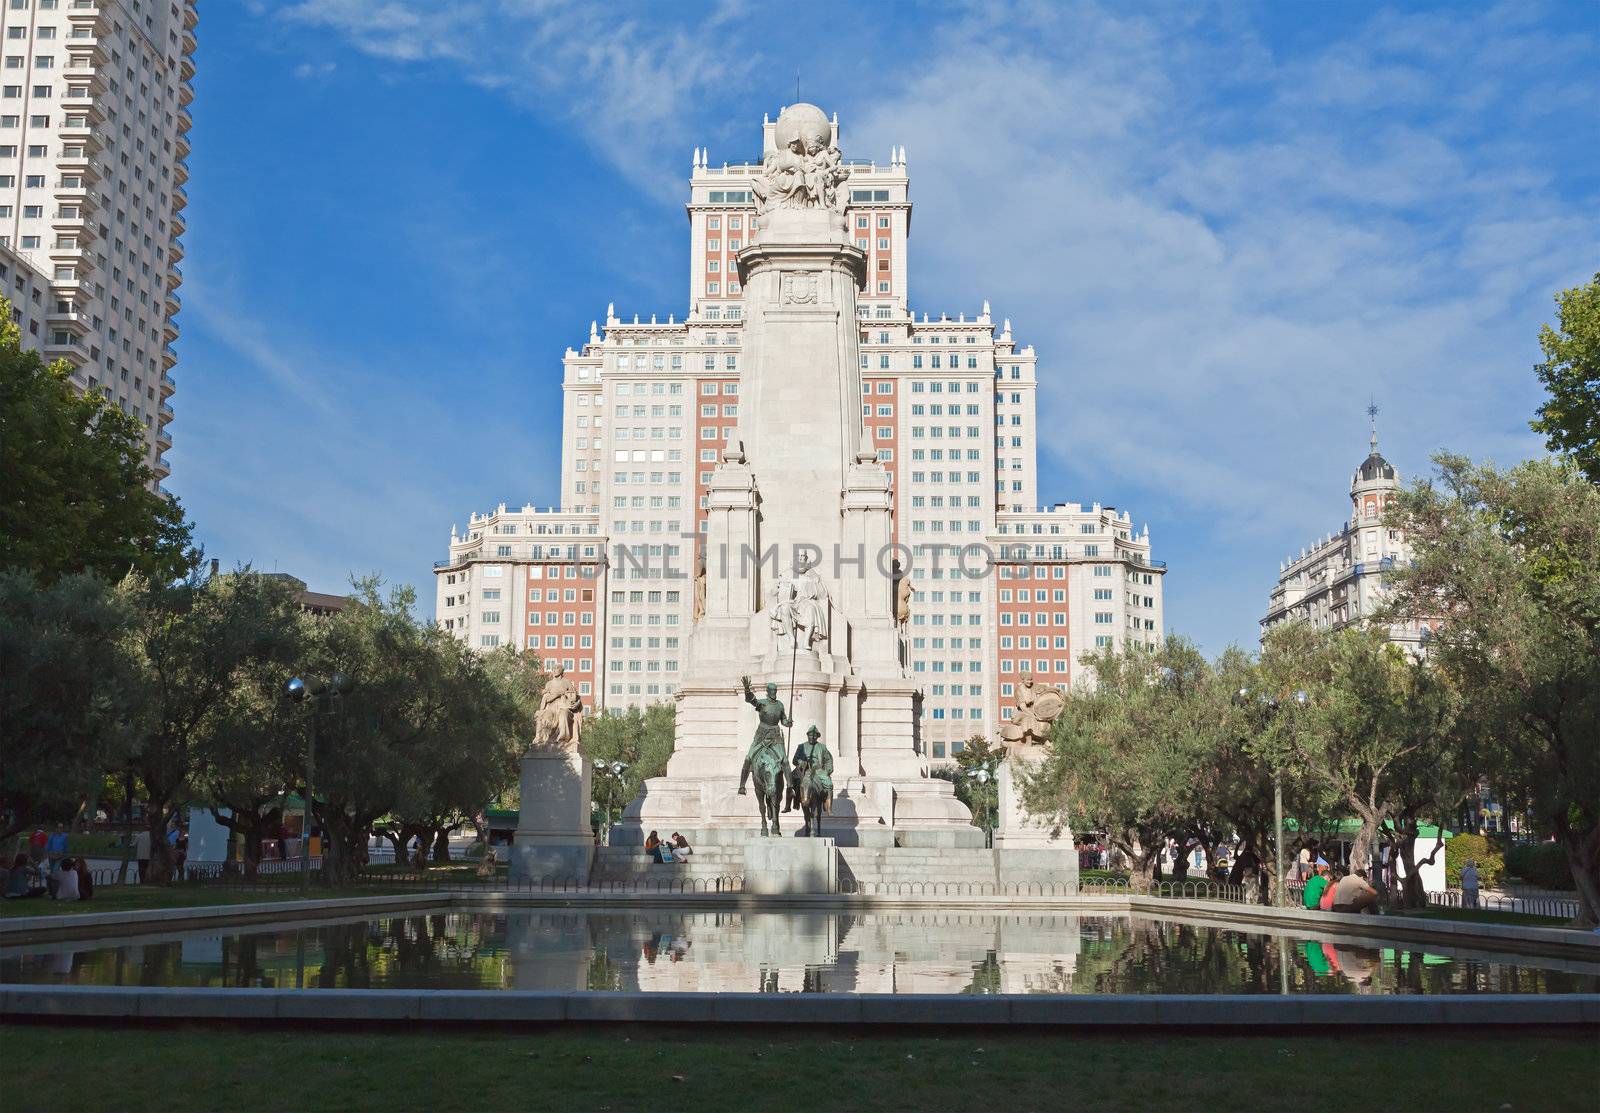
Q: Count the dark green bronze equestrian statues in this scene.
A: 2